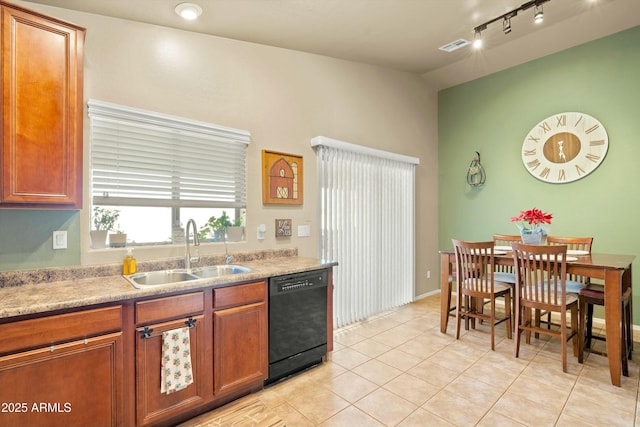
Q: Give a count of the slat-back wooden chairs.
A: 4